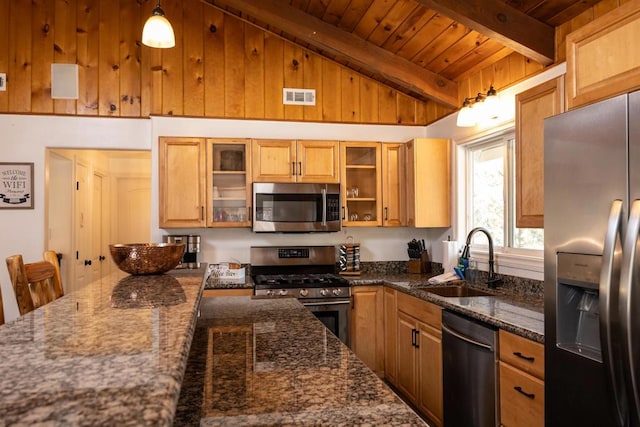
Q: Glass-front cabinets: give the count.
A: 2